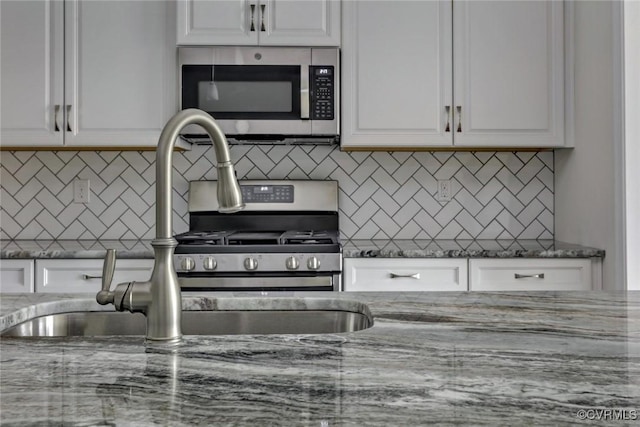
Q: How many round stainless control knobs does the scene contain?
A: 5